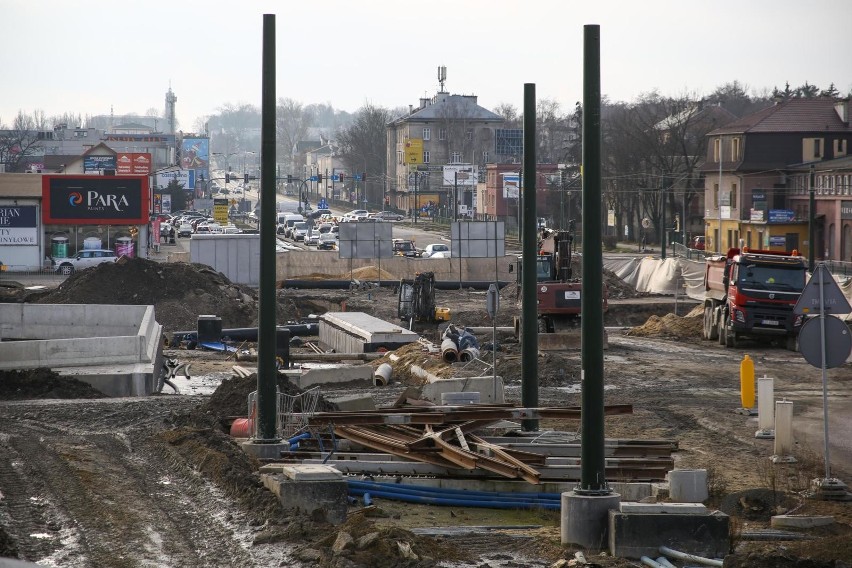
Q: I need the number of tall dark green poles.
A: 3